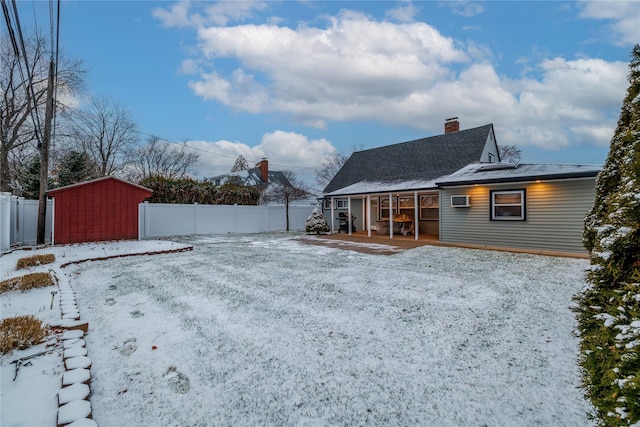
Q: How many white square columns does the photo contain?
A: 5